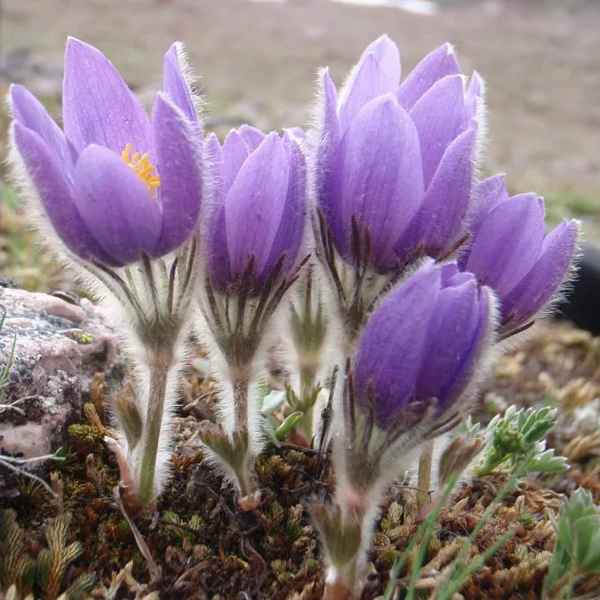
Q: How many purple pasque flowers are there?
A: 5